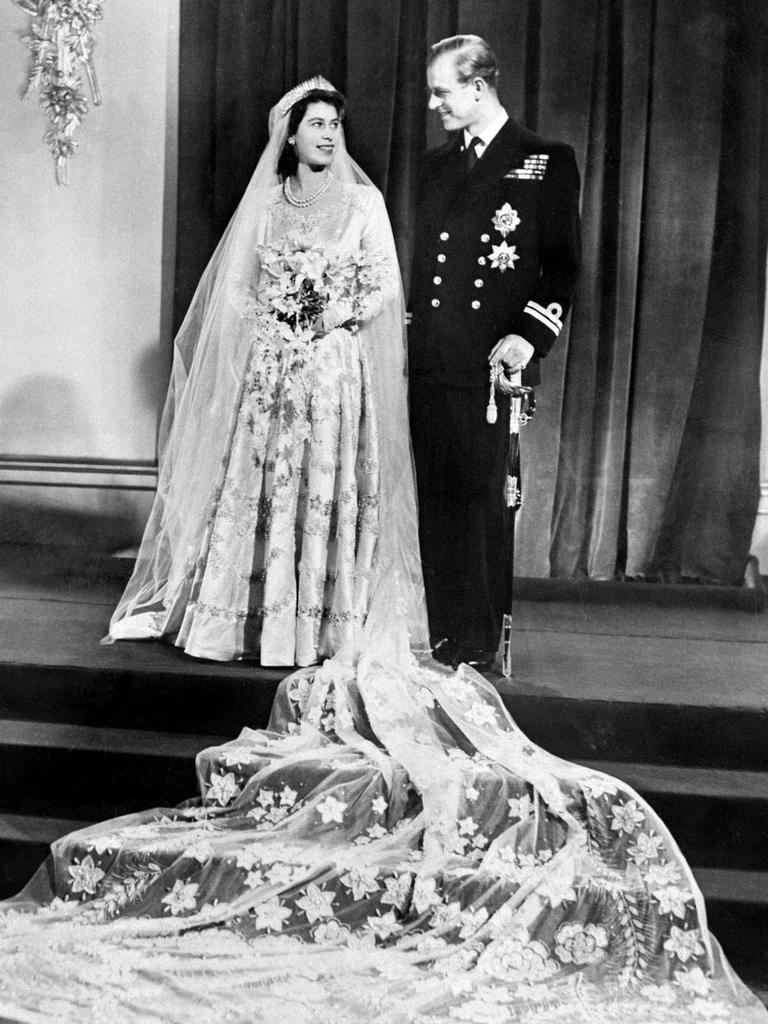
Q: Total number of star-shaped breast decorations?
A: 2